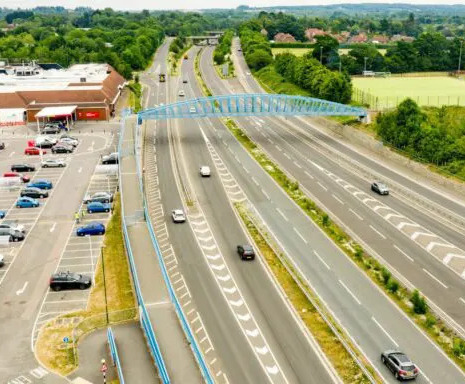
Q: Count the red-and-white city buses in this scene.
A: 0